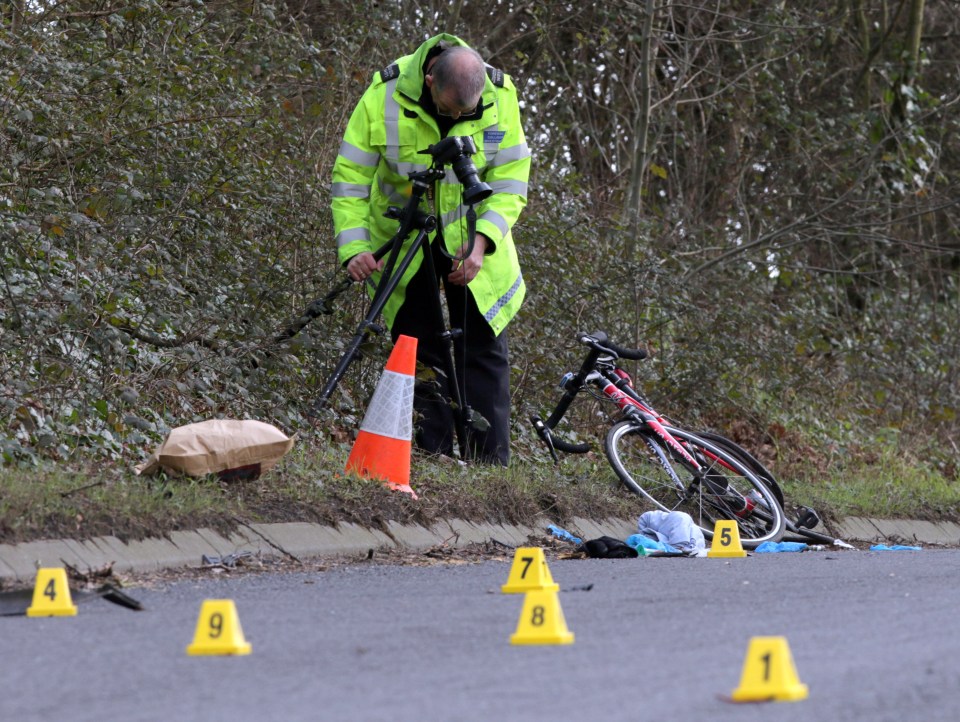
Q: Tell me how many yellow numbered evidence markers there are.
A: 6